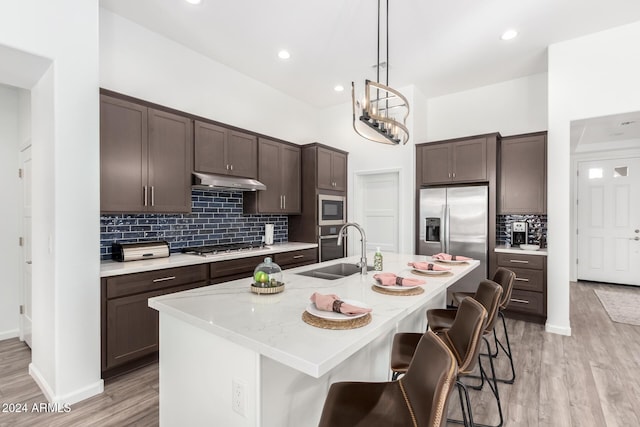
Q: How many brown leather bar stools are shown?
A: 4